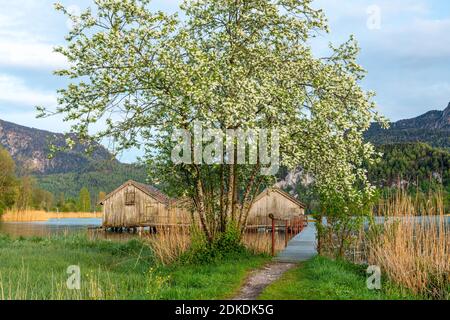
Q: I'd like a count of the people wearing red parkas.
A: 0